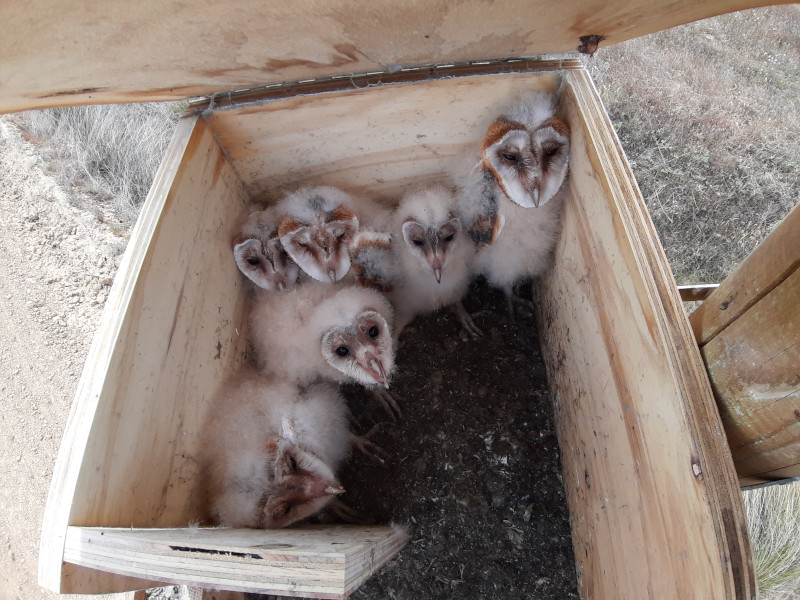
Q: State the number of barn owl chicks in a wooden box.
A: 6